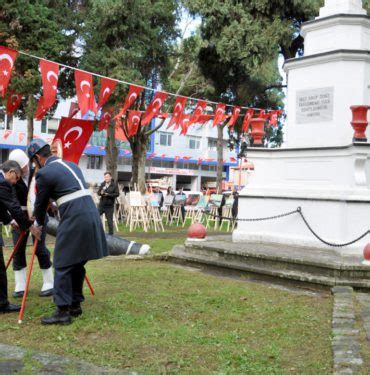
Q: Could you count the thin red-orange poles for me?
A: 3